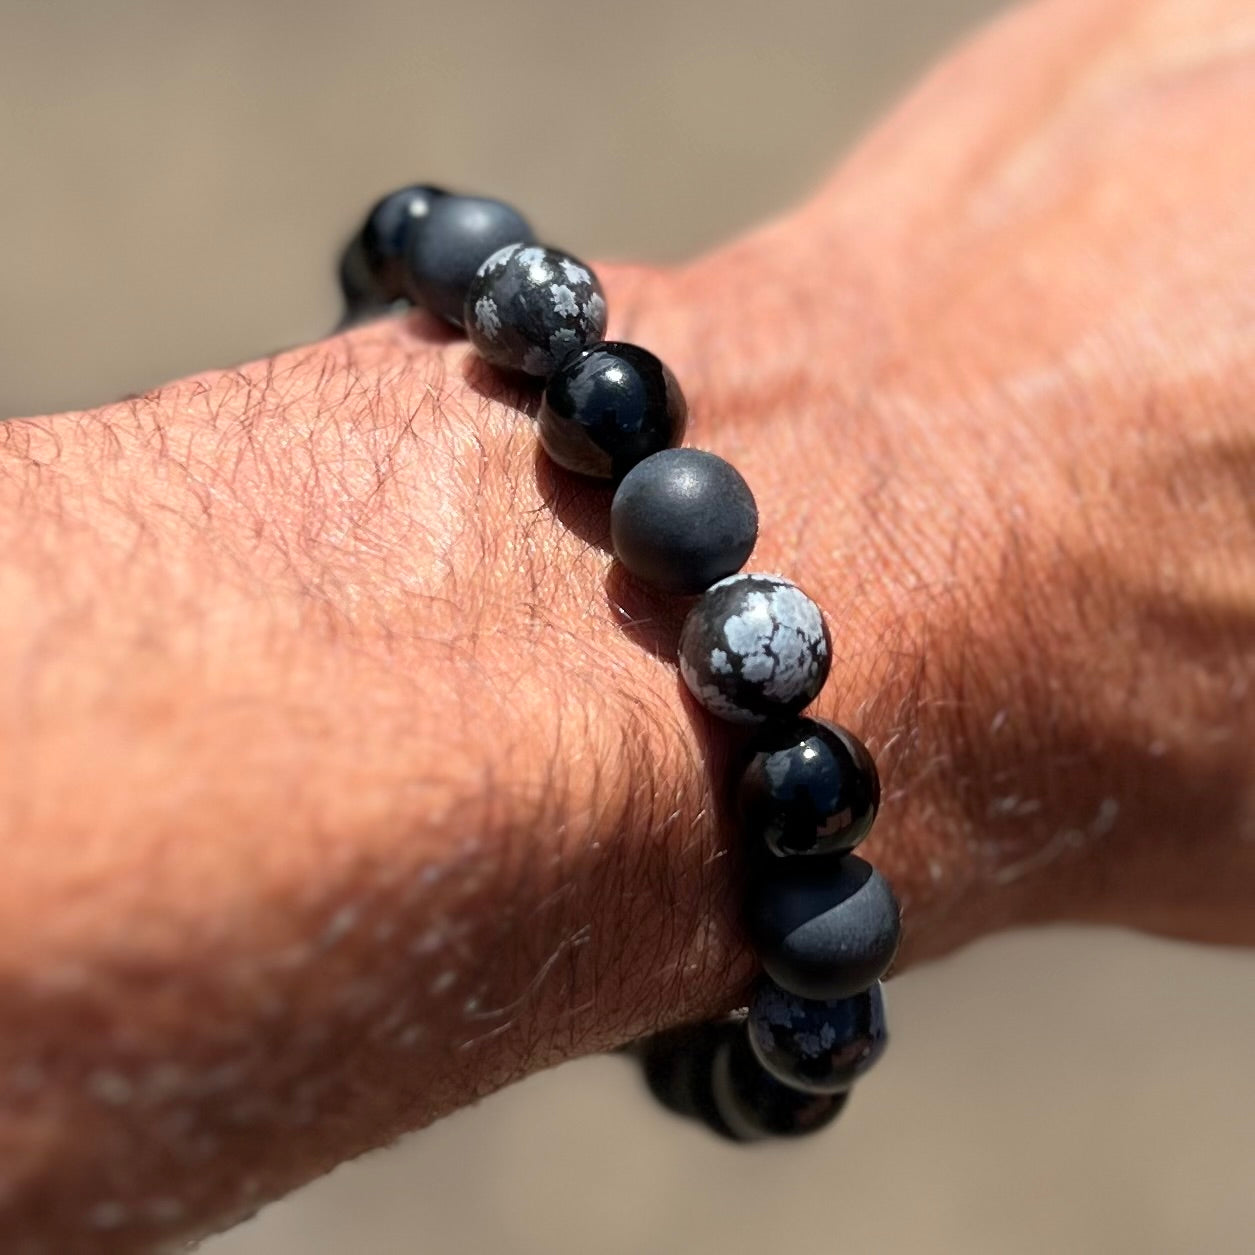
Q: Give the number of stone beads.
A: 12